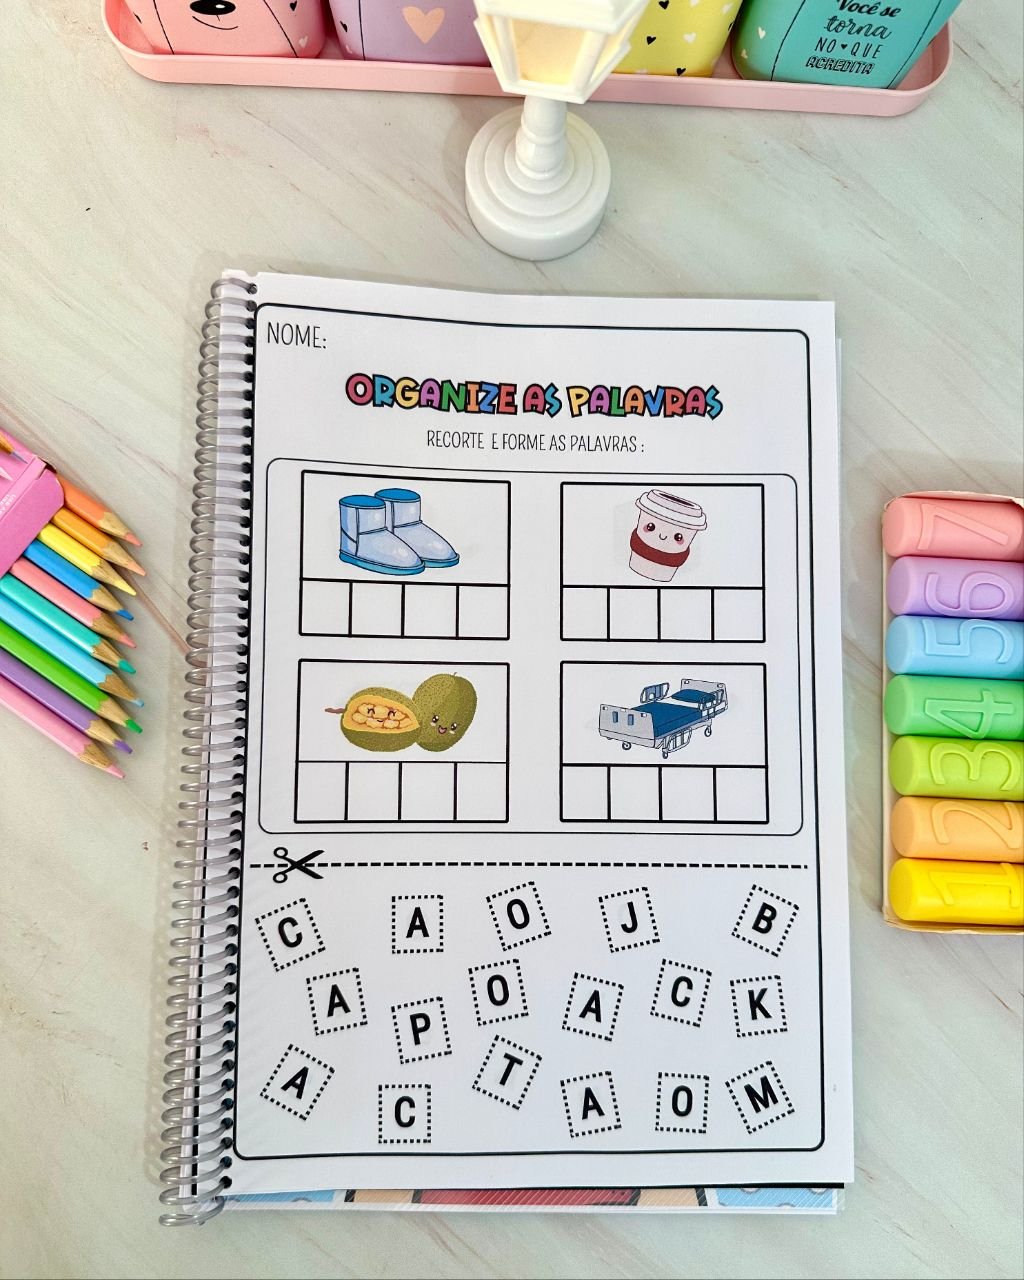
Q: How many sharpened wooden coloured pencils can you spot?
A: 10